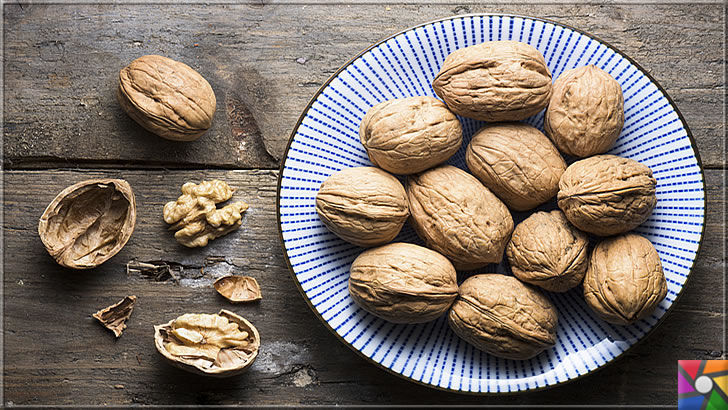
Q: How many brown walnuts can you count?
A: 12